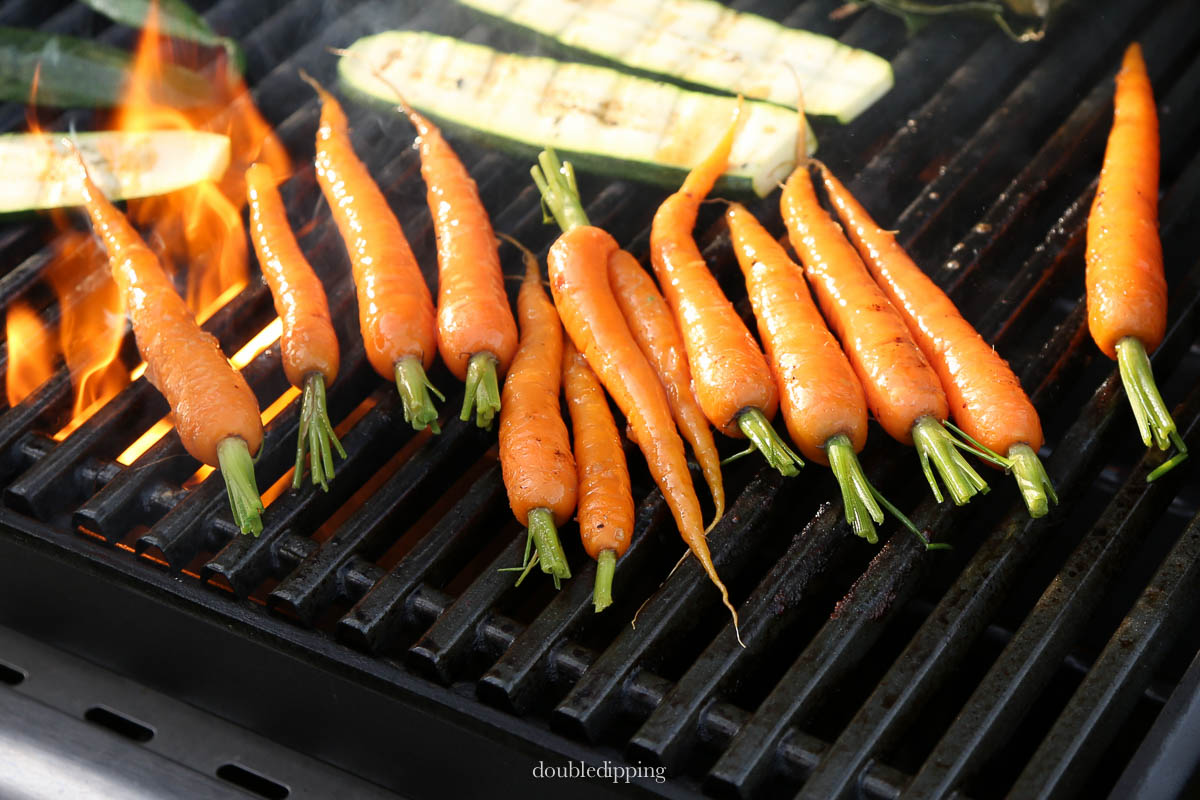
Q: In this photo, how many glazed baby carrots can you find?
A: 13